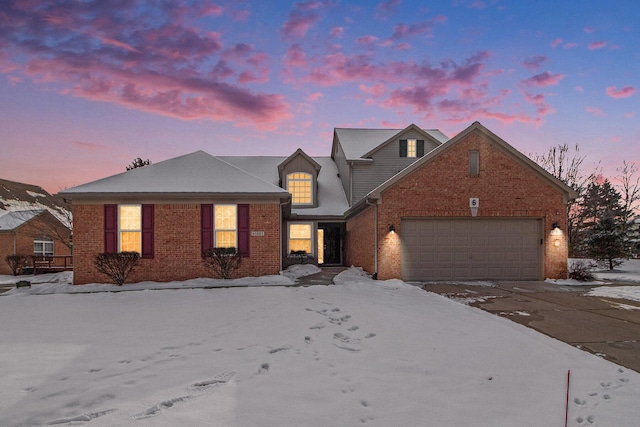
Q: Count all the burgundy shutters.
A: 4